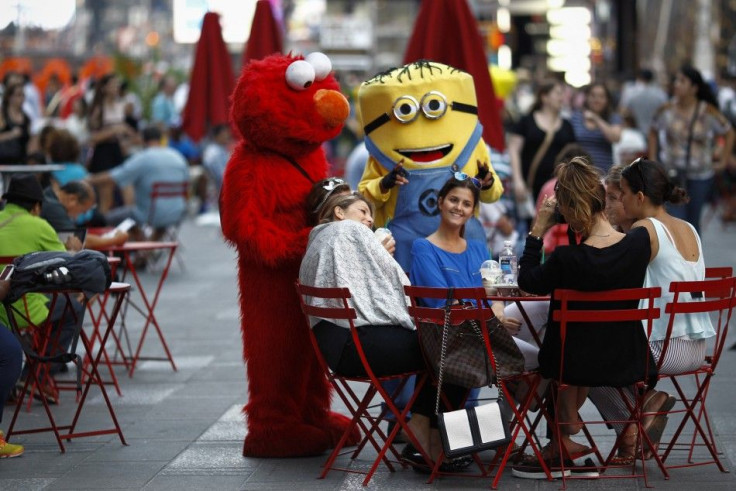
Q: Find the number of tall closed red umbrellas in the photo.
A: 3